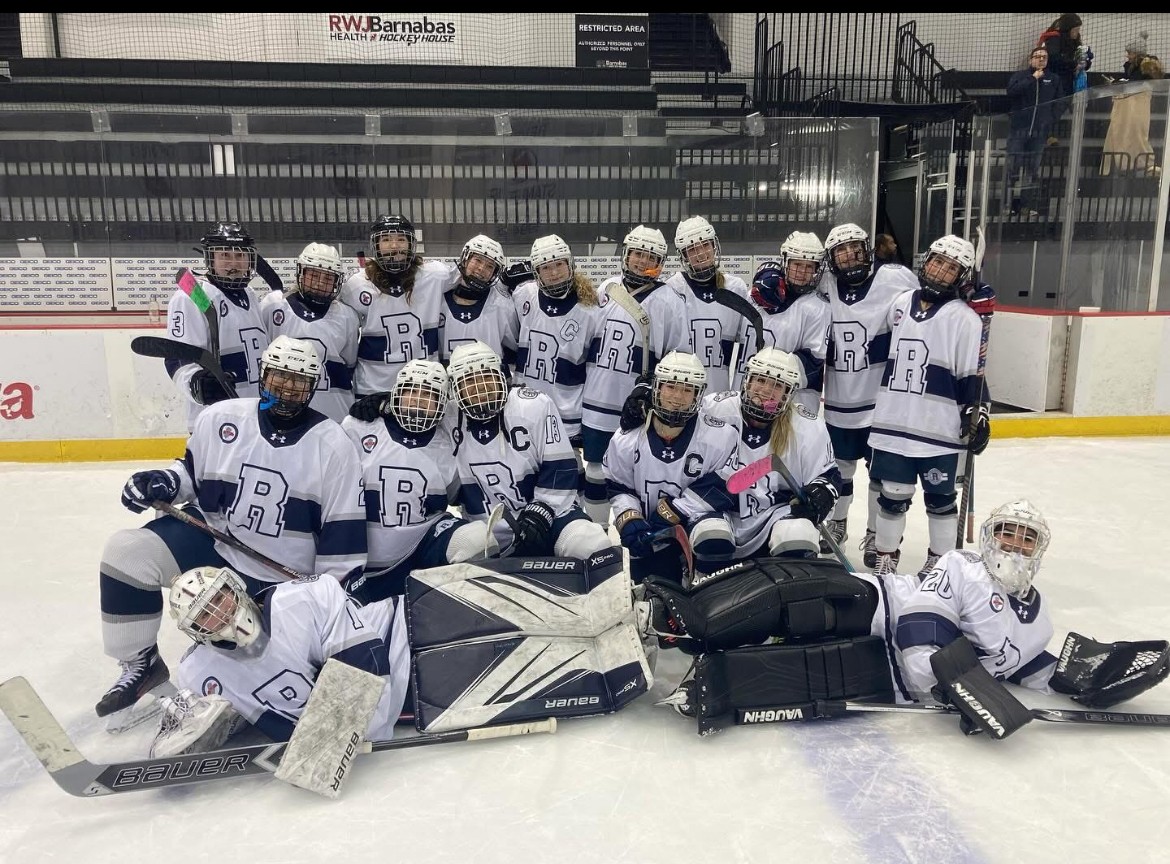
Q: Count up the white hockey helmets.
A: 15